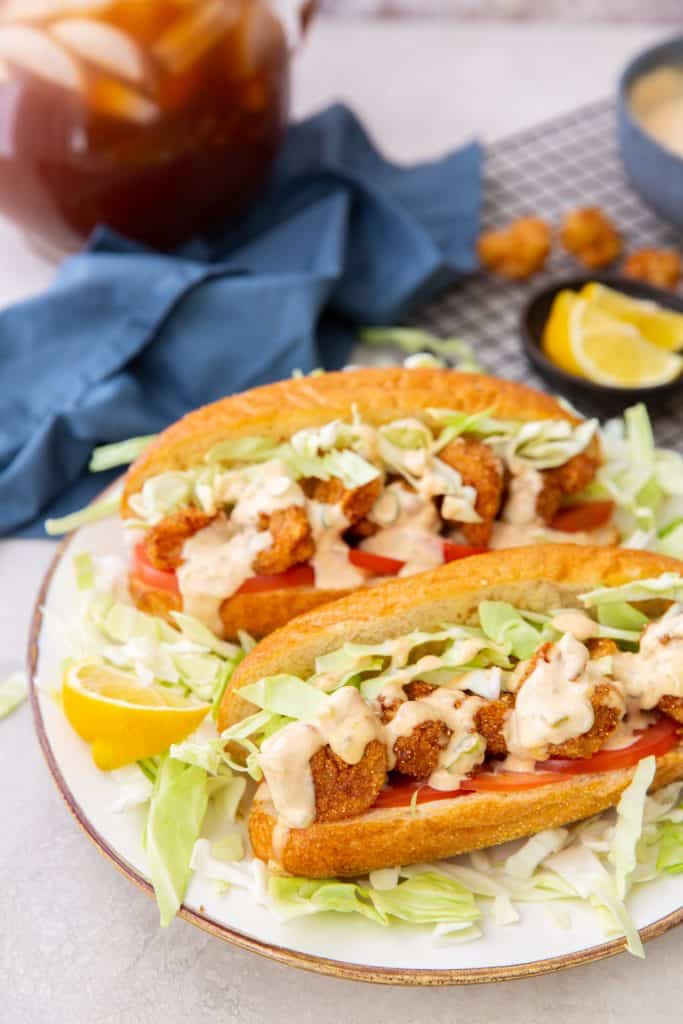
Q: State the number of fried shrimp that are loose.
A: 3